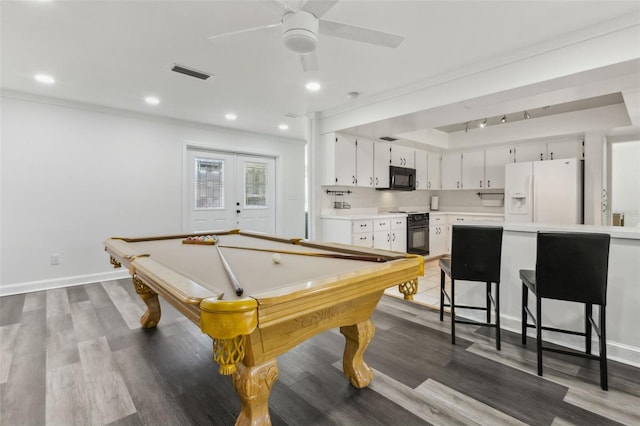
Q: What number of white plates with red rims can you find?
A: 0